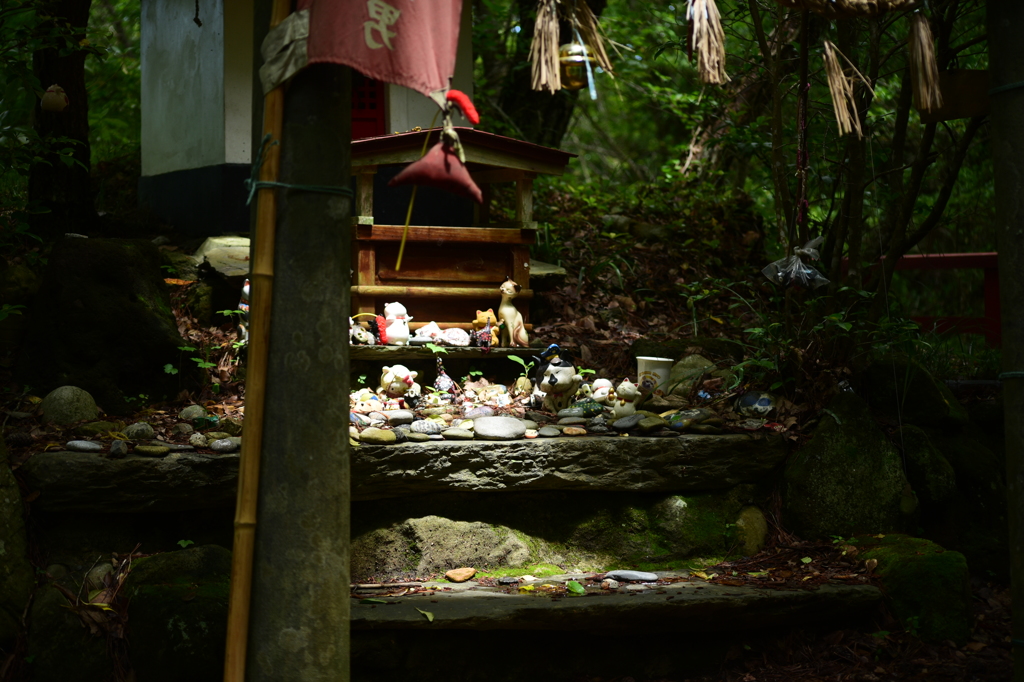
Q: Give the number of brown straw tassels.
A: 5